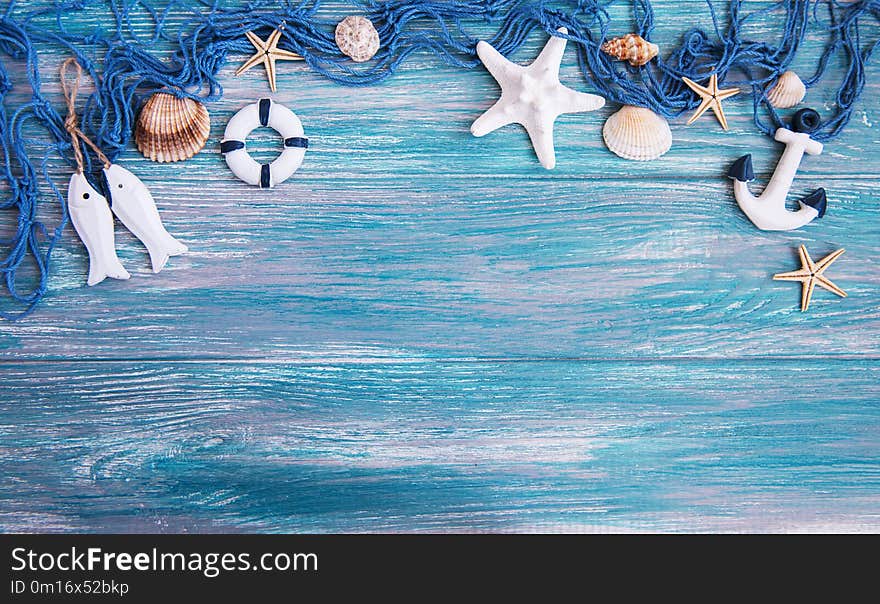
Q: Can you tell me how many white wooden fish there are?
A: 2